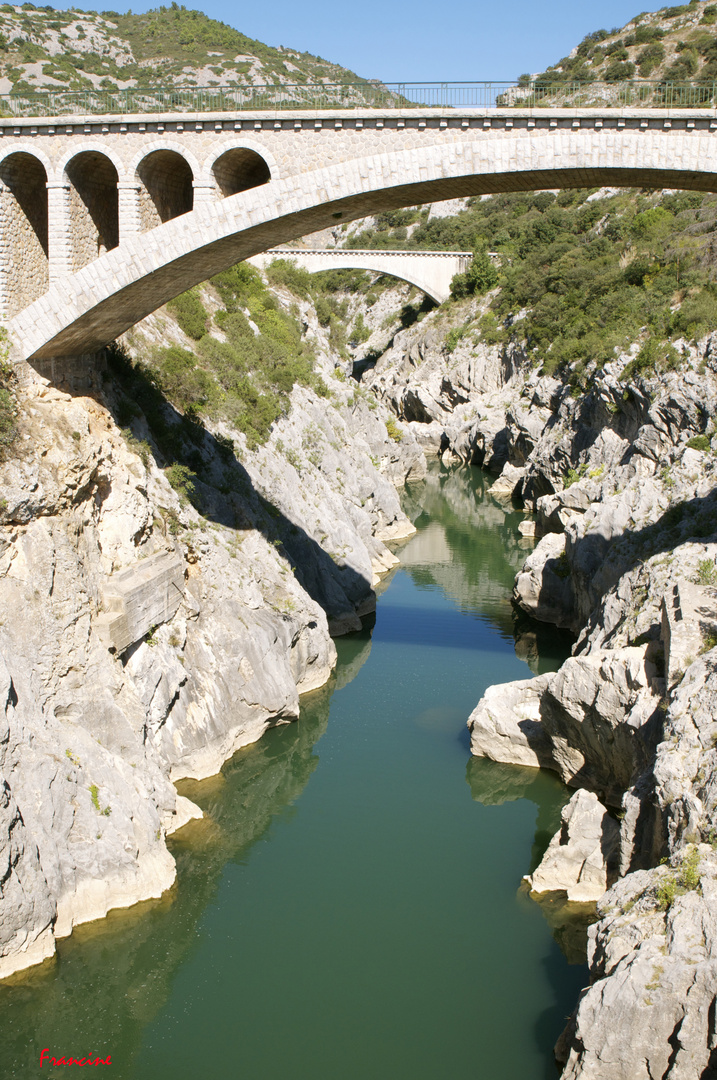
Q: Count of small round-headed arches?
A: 4